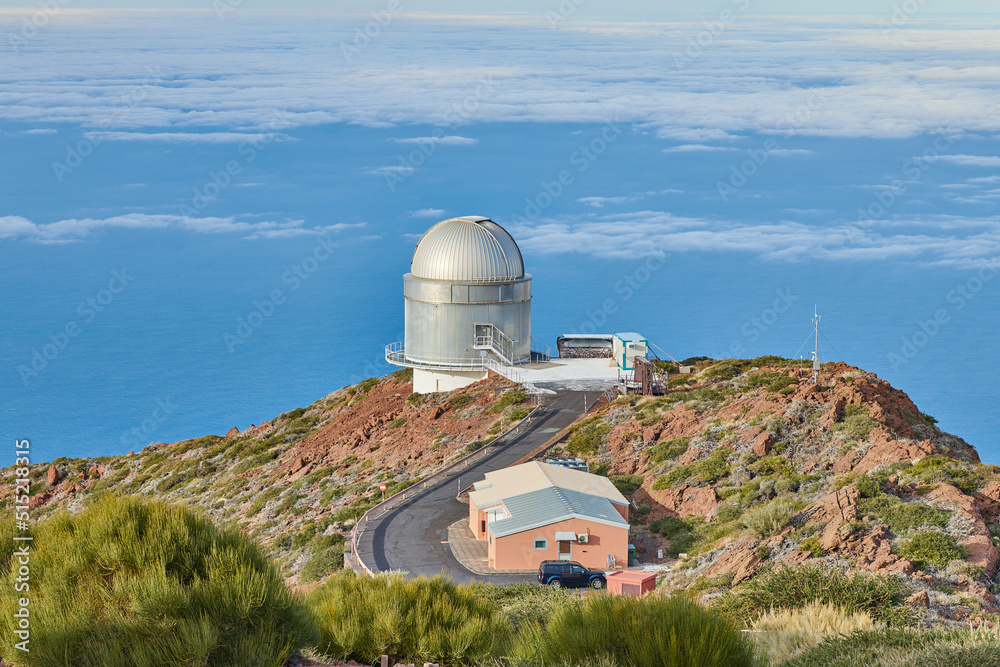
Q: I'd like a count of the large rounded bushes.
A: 3